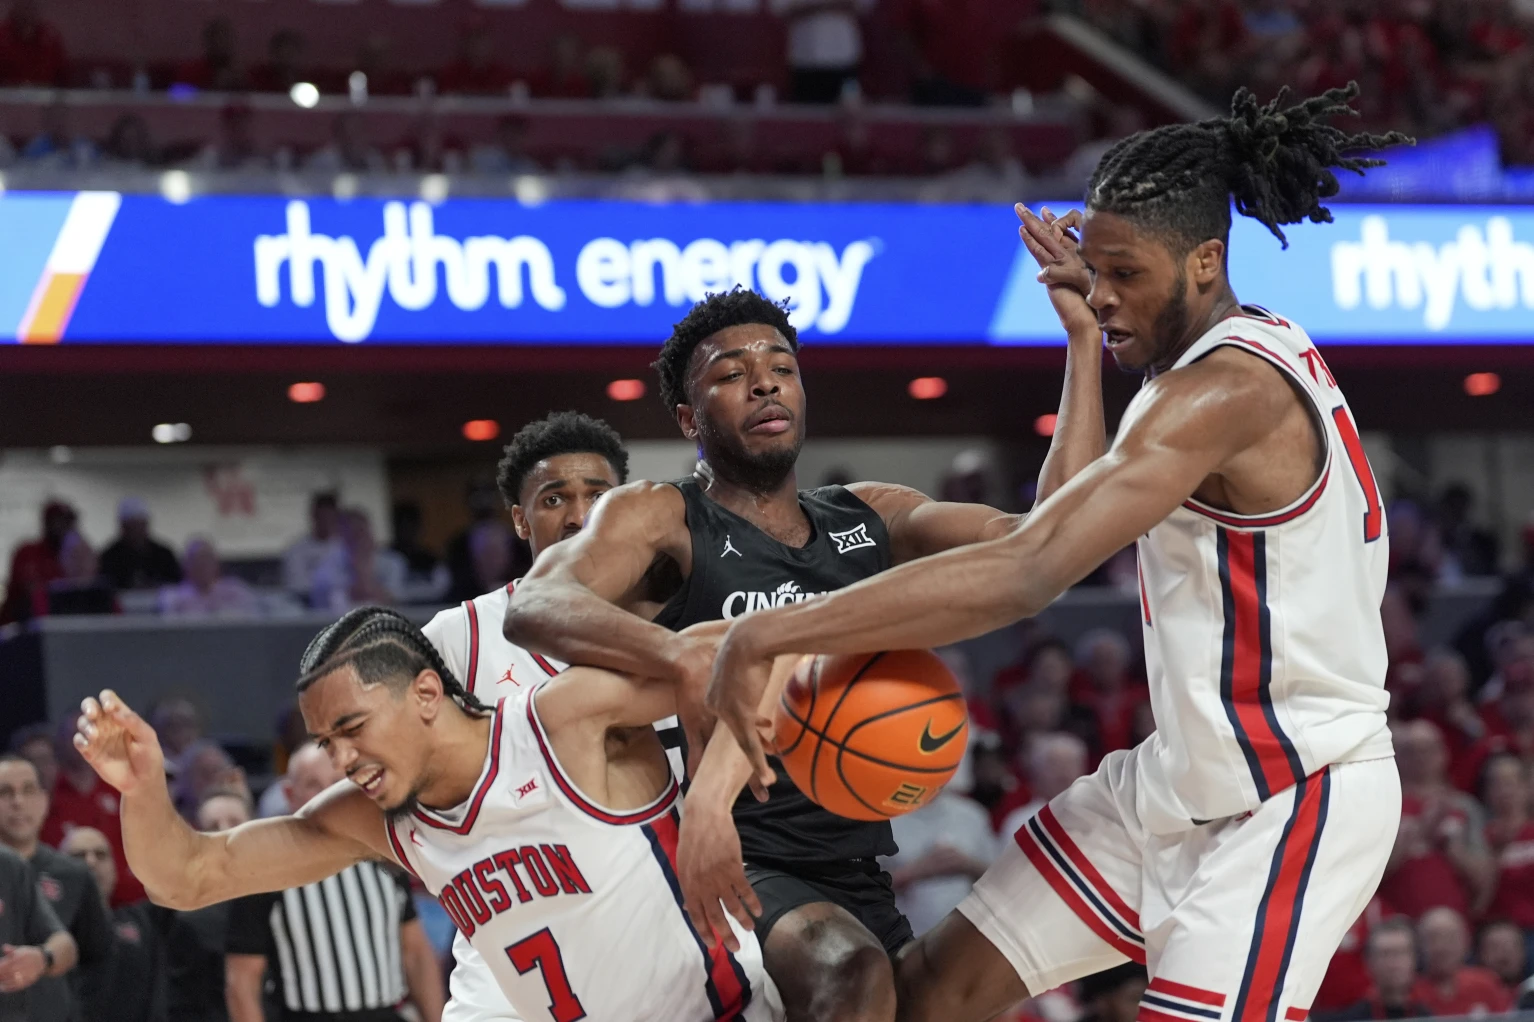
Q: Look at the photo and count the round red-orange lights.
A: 6